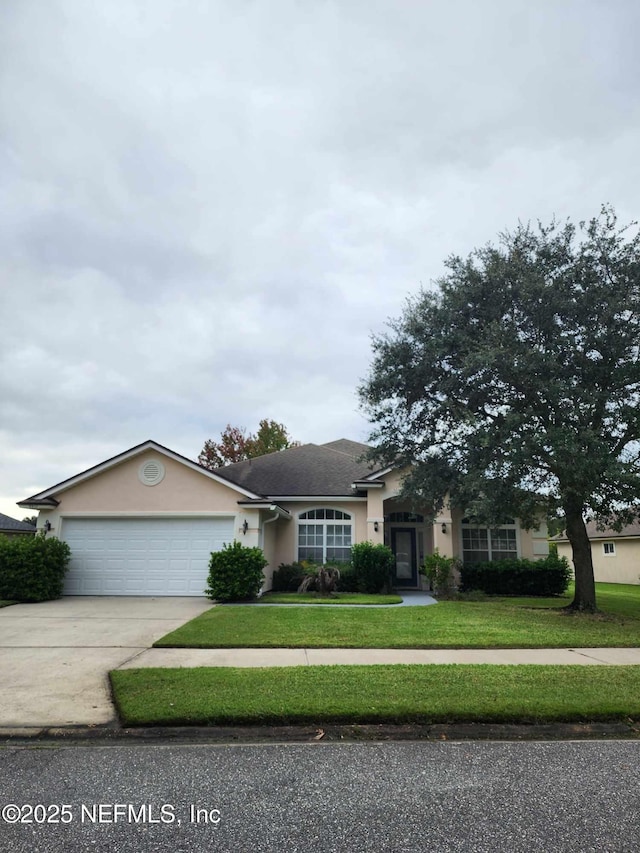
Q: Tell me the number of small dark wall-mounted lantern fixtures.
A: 4